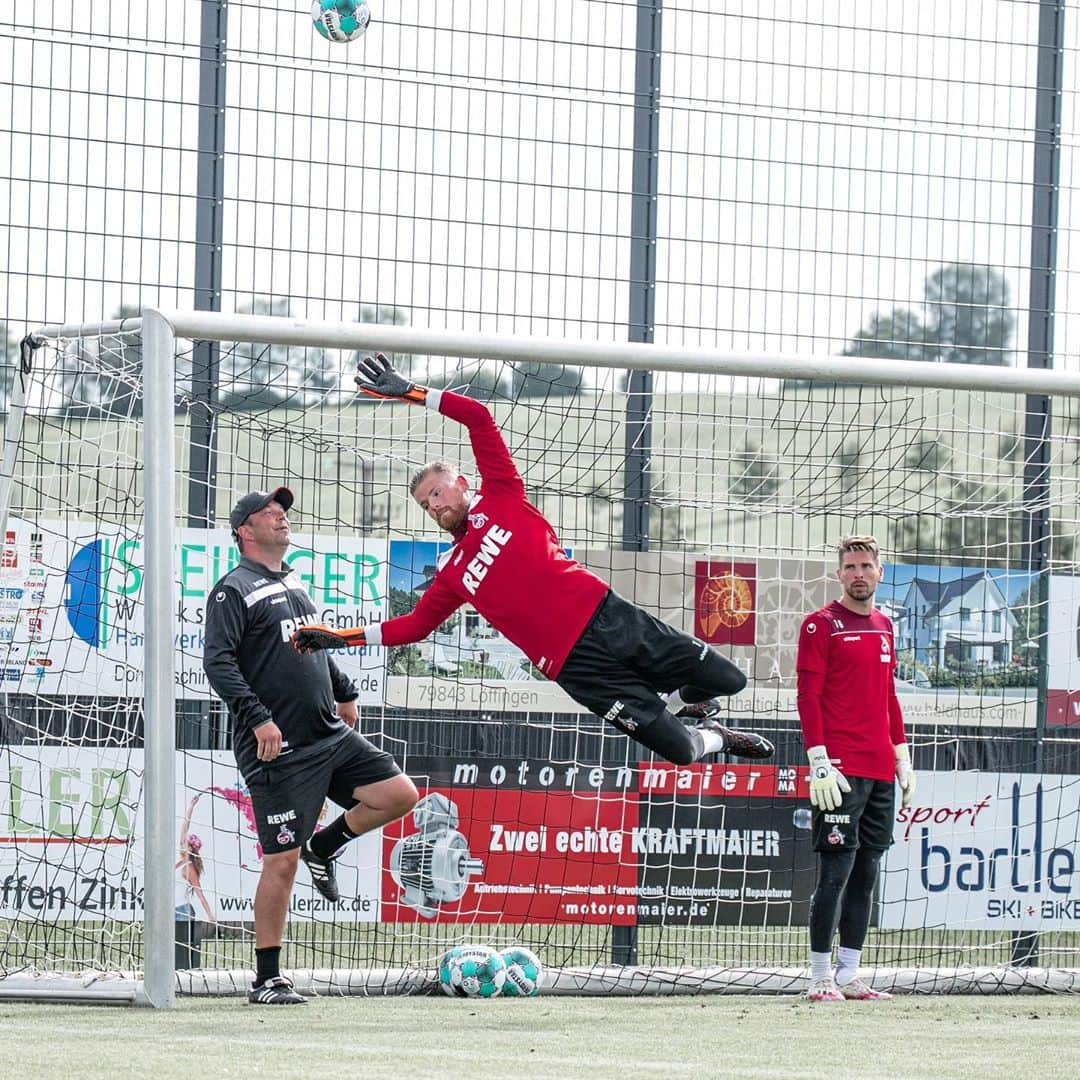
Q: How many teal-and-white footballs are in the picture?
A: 4